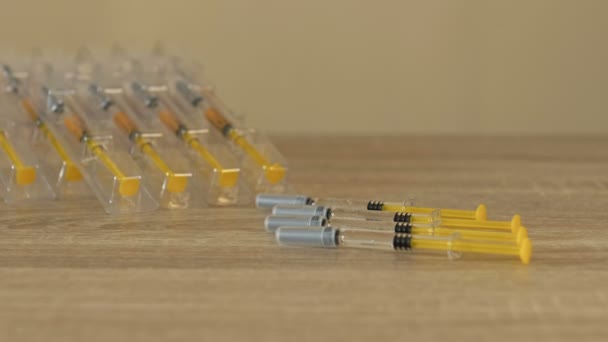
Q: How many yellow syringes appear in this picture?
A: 10